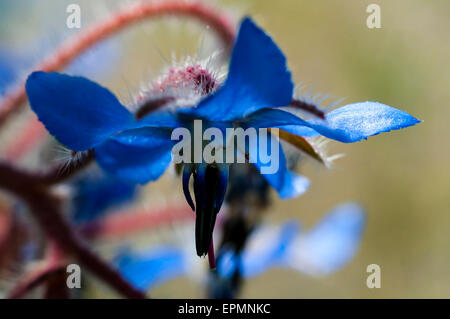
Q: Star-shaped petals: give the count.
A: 5